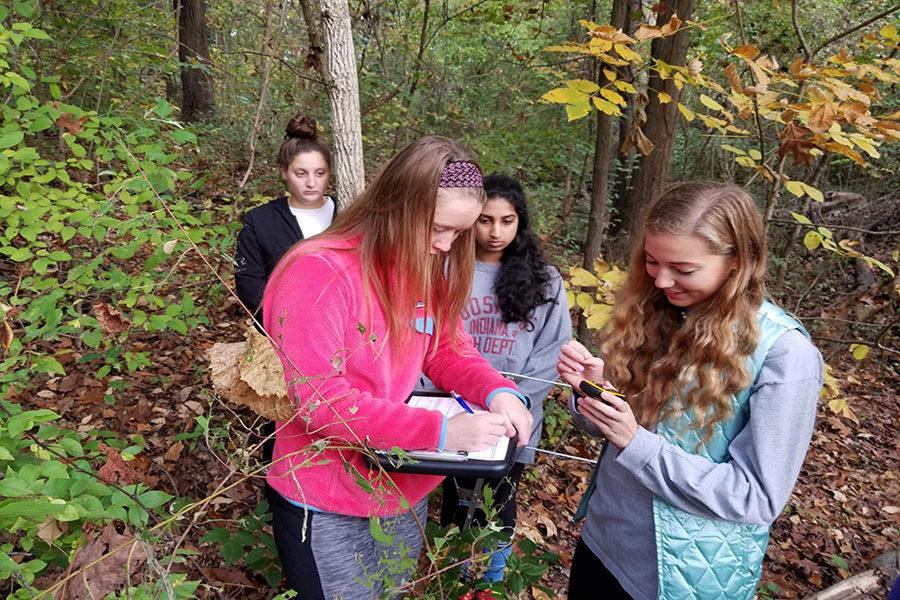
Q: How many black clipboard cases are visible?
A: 1